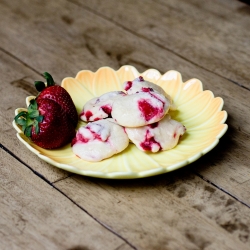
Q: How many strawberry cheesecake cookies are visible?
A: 5